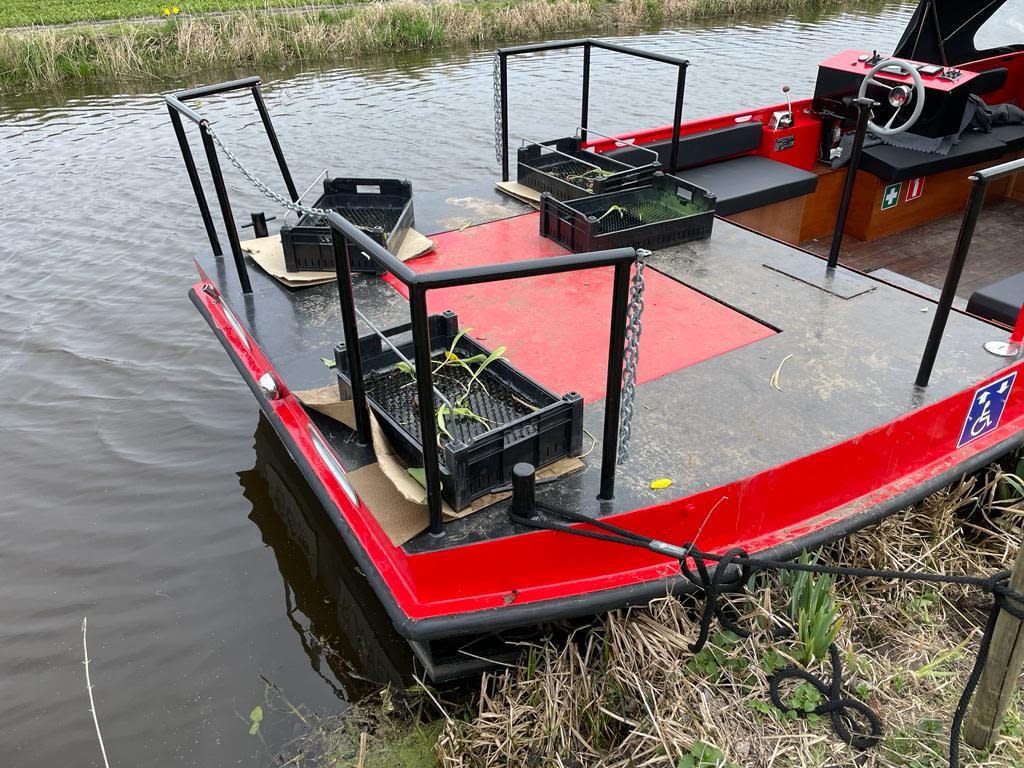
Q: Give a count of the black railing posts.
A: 11